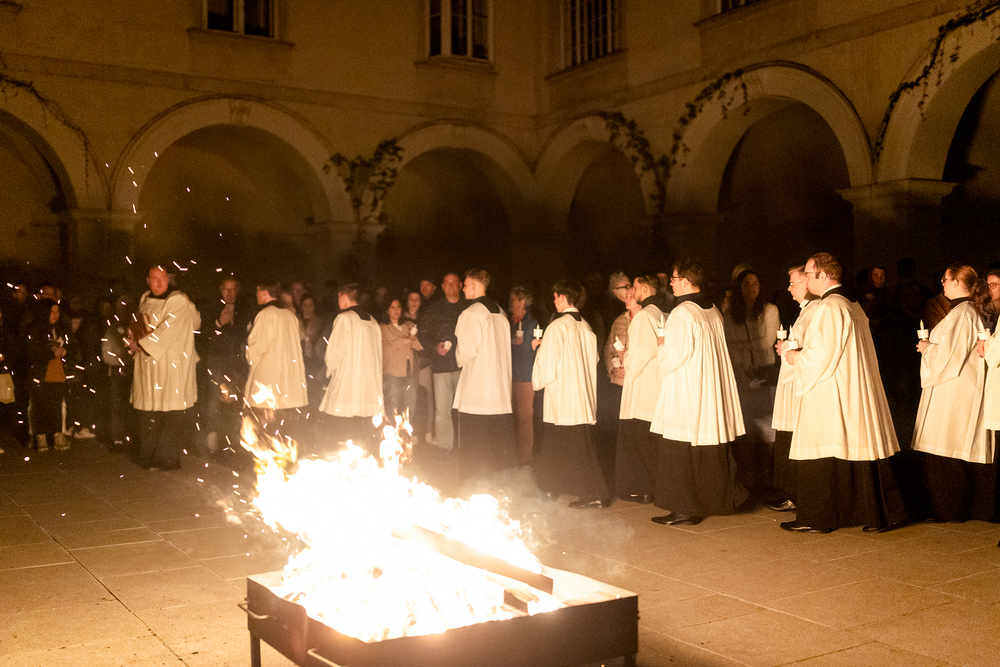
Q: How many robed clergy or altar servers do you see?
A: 11